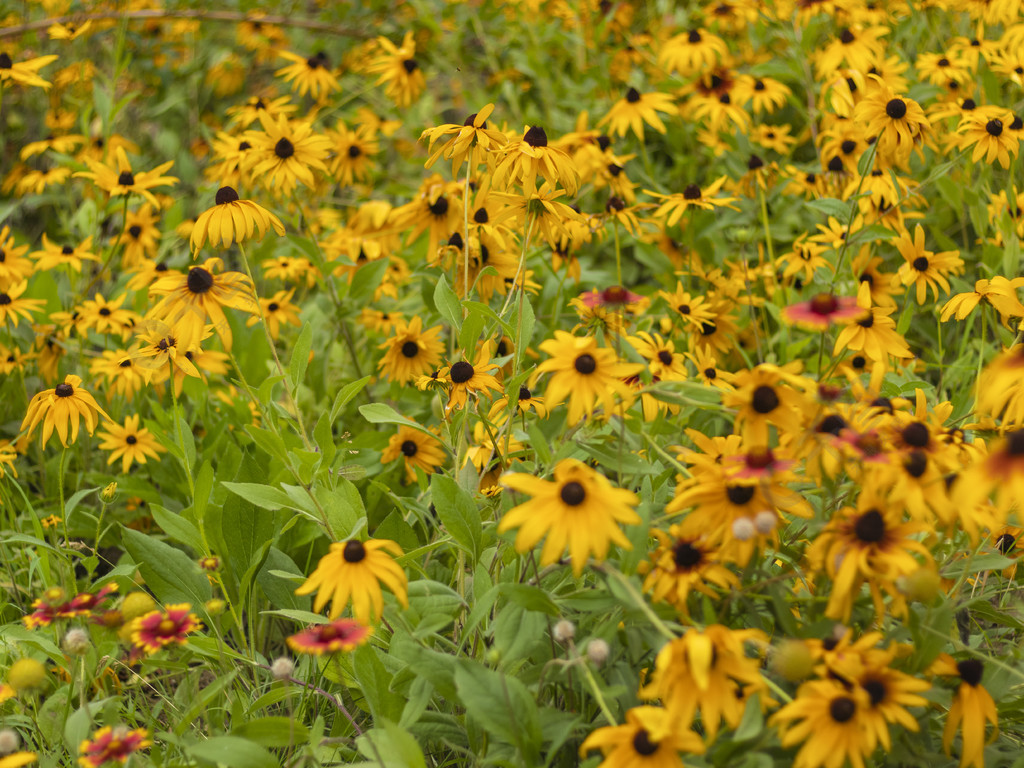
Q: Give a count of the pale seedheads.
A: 7